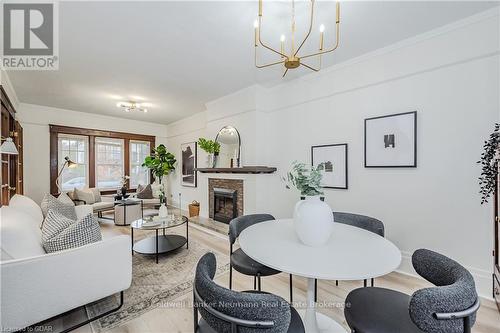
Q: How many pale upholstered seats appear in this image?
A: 3